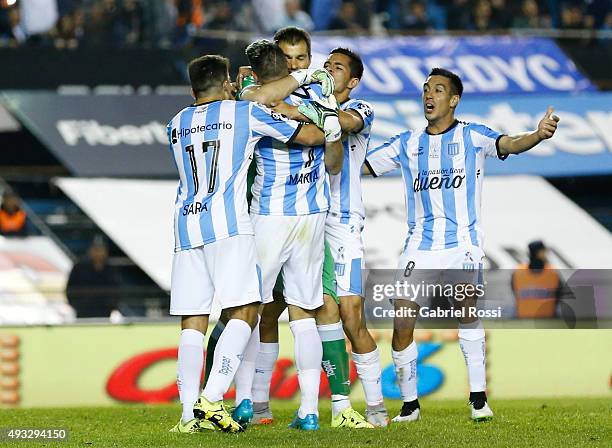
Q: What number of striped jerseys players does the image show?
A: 4